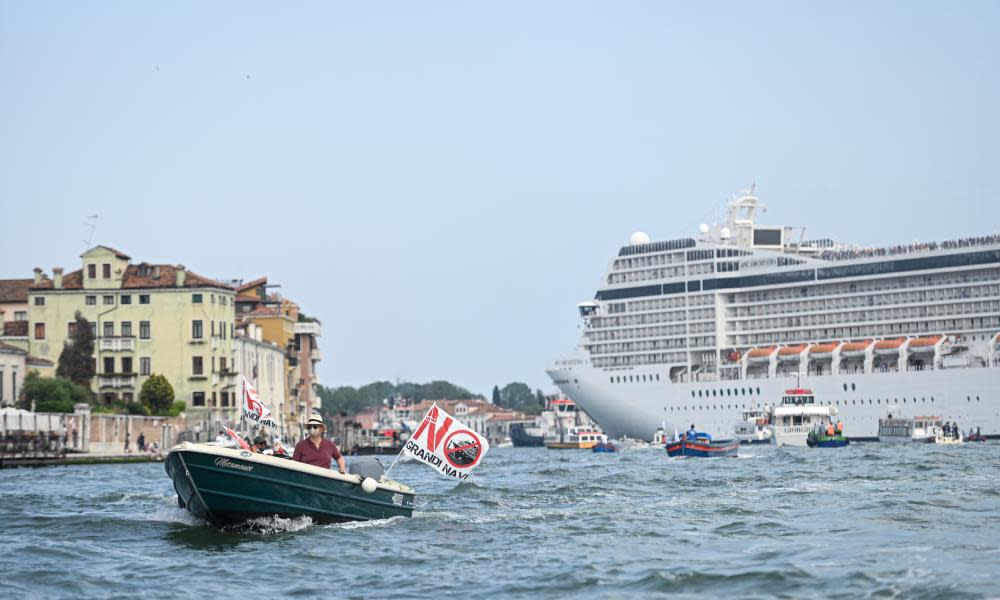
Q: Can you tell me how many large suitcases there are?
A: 0